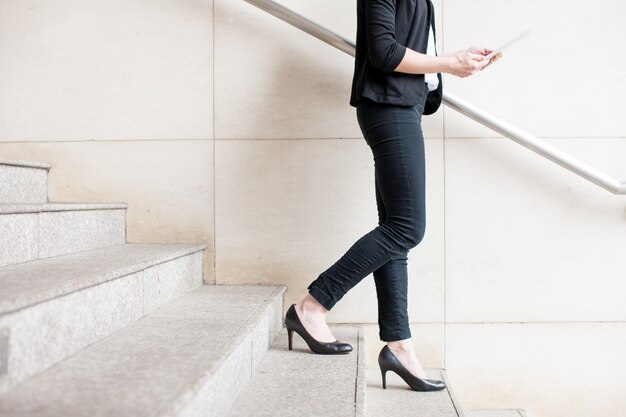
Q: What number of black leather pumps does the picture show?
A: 2